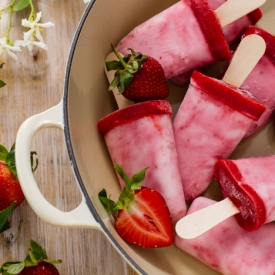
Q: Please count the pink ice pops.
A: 7